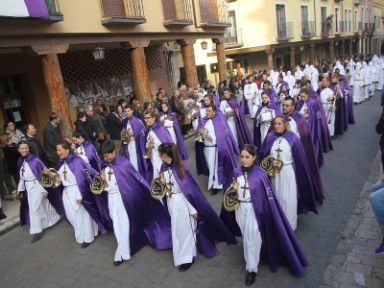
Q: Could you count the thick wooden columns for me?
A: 4